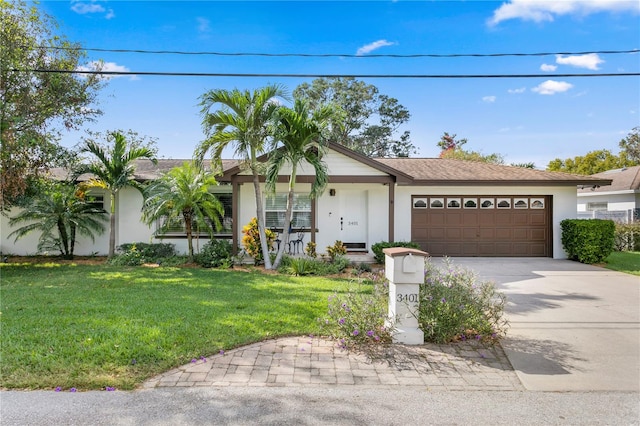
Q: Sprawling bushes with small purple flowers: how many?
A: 2